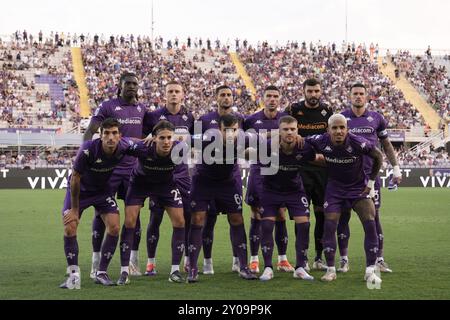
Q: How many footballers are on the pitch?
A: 11